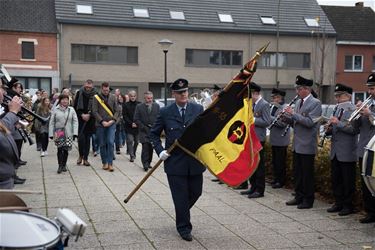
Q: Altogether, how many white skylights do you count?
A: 6